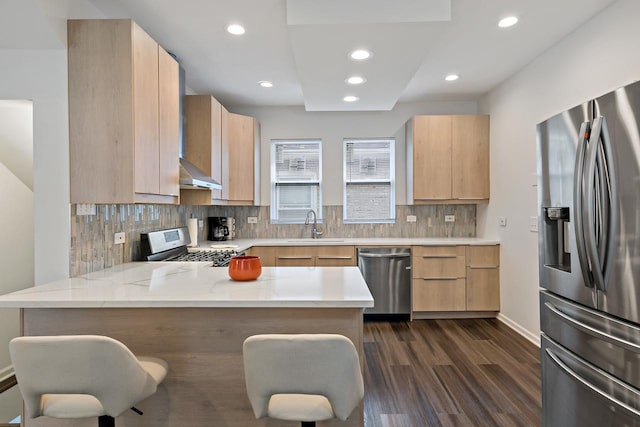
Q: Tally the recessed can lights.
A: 7